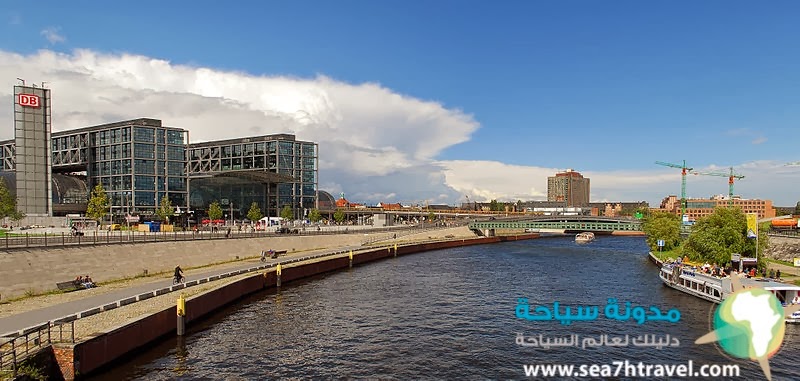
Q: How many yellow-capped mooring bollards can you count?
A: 4